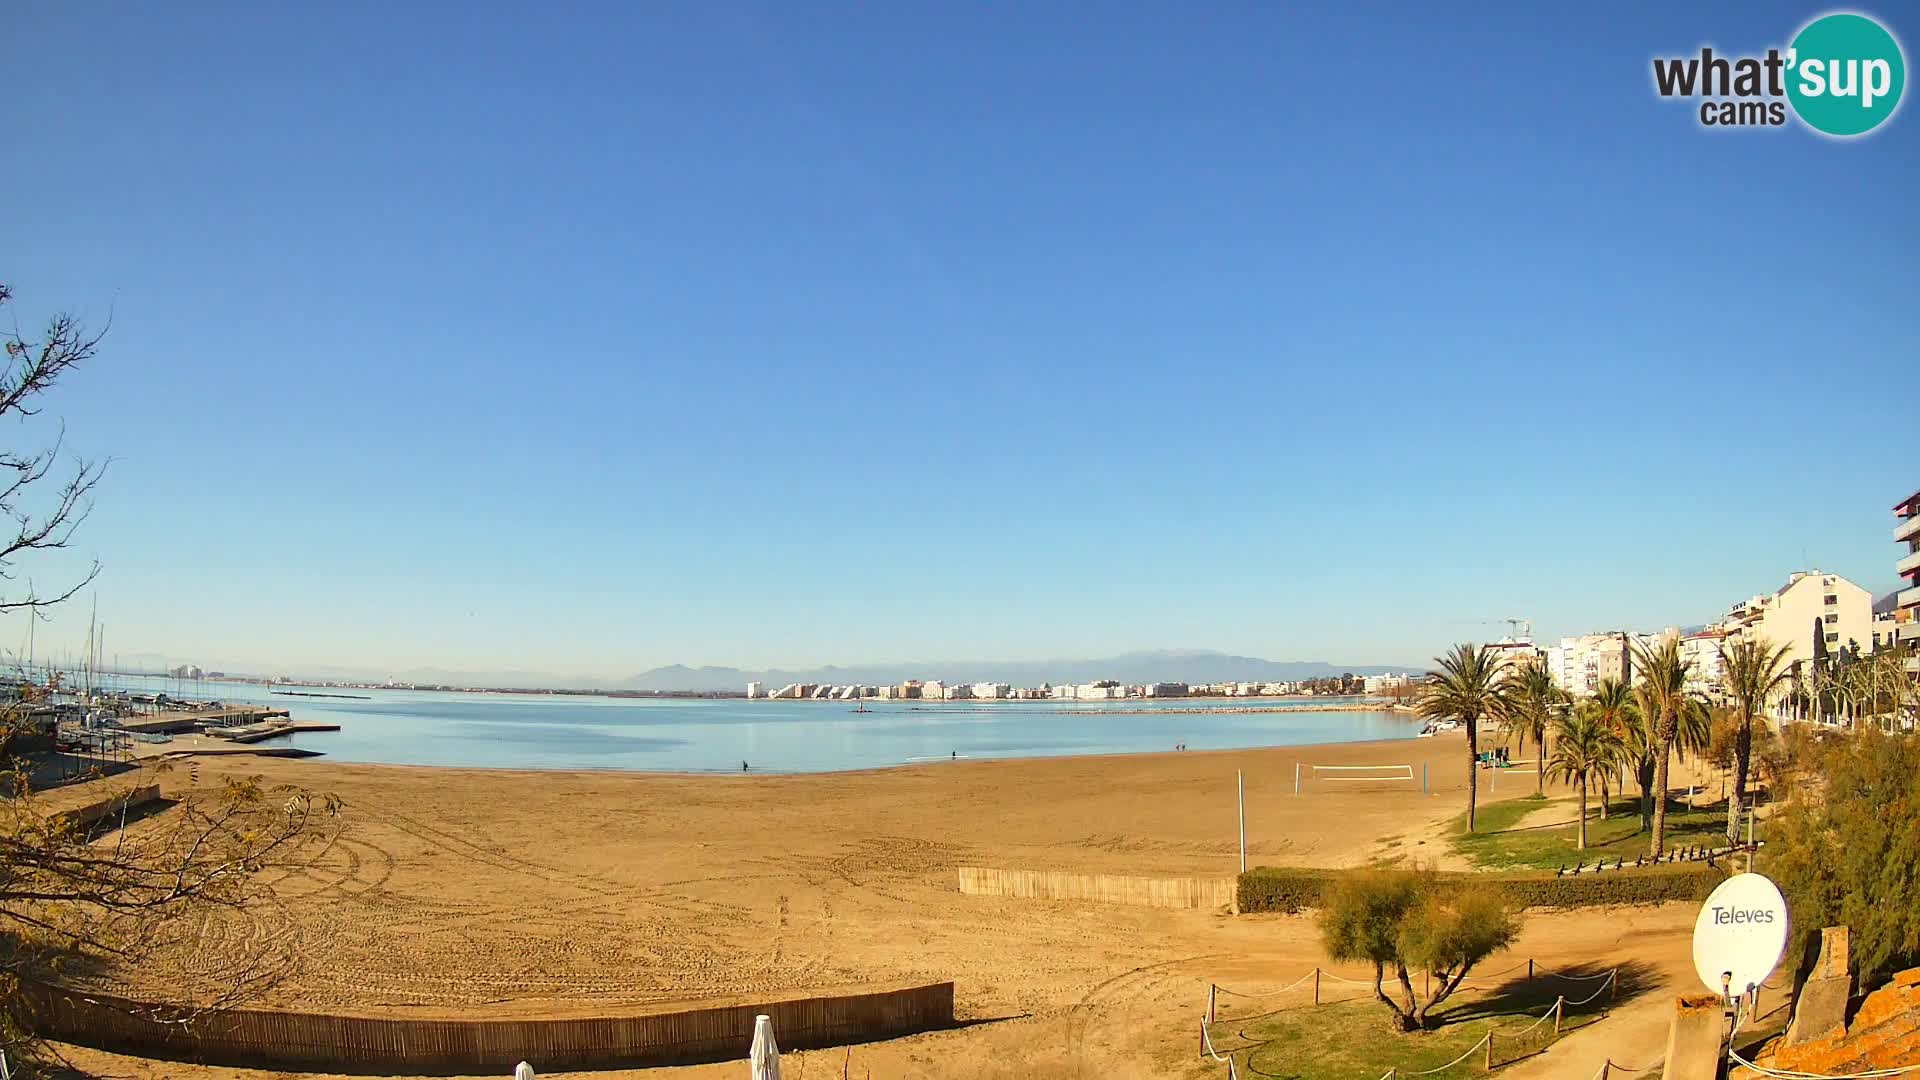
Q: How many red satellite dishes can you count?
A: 0